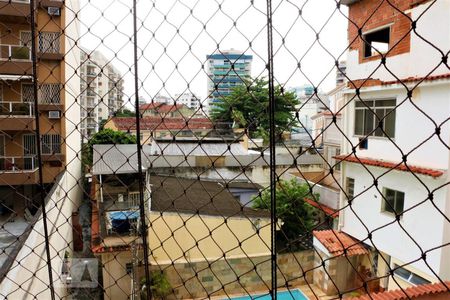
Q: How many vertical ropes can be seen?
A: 3